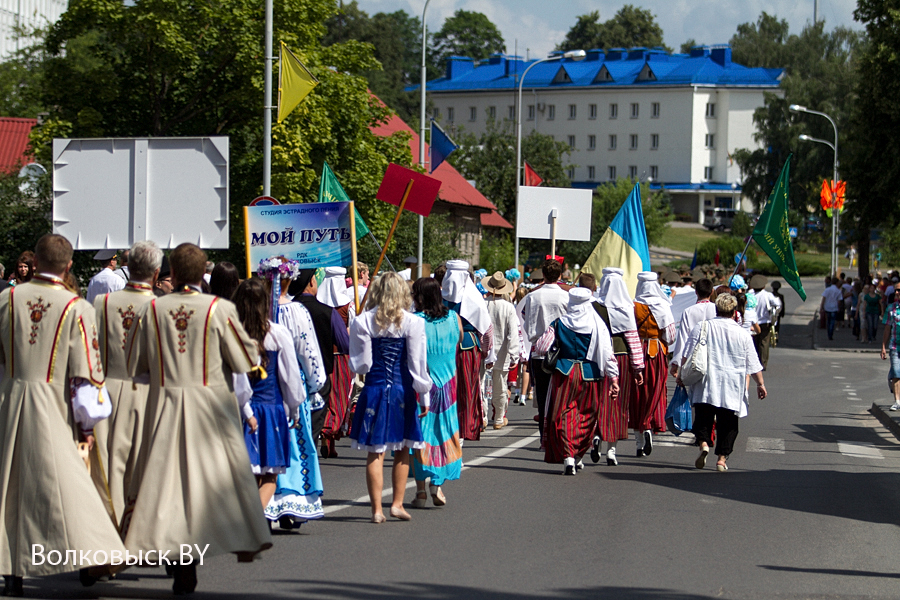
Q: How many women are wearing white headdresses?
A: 5